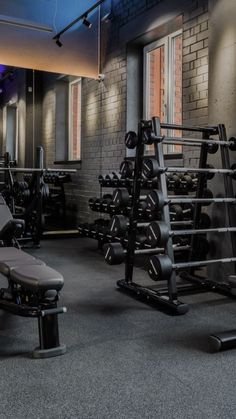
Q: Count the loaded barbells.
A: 10